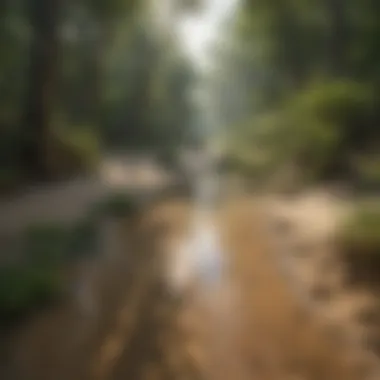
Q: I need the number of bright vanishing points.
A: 1